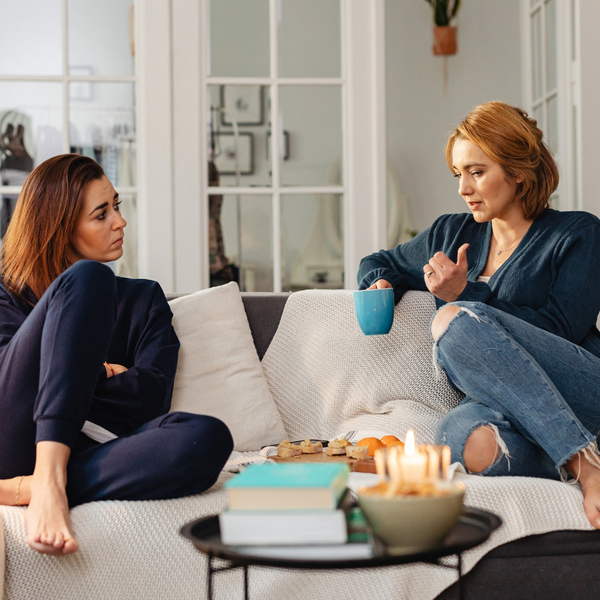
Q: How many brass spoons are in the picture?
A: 0